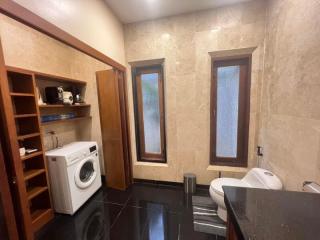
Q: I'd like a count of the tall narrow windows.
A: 2